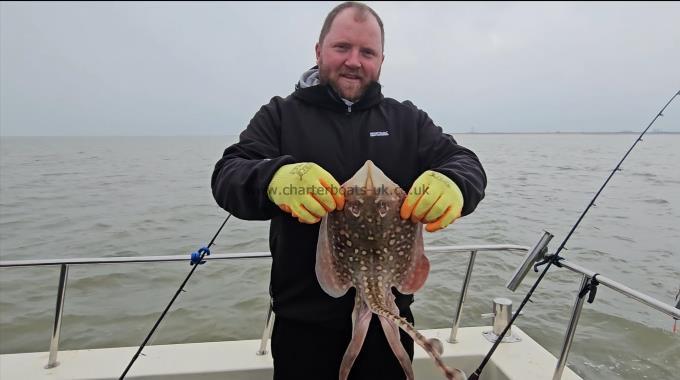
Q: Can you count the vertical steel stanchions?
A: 4